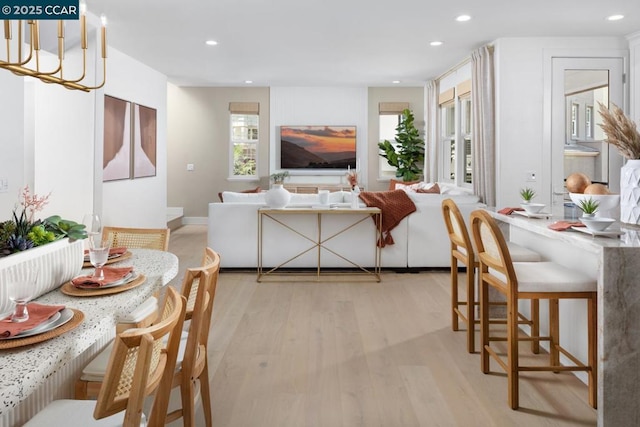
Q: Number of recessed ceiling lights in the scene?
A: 6